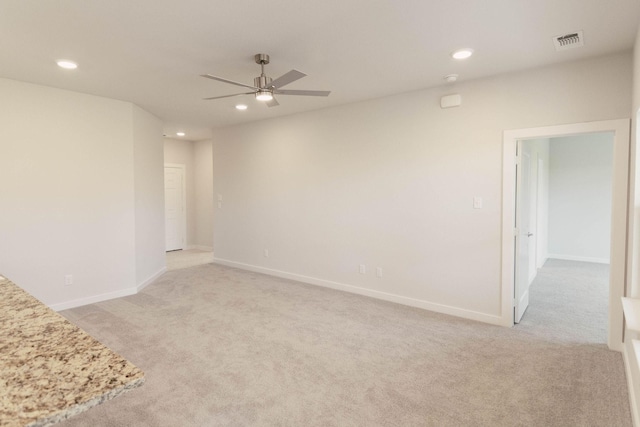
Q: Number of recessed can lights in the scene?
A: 4